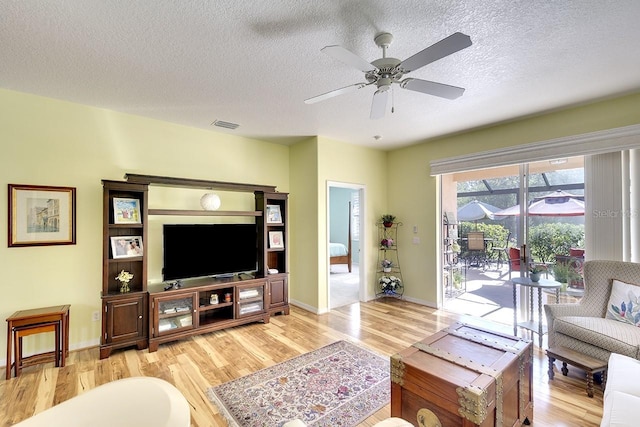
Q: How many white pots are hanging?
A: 1